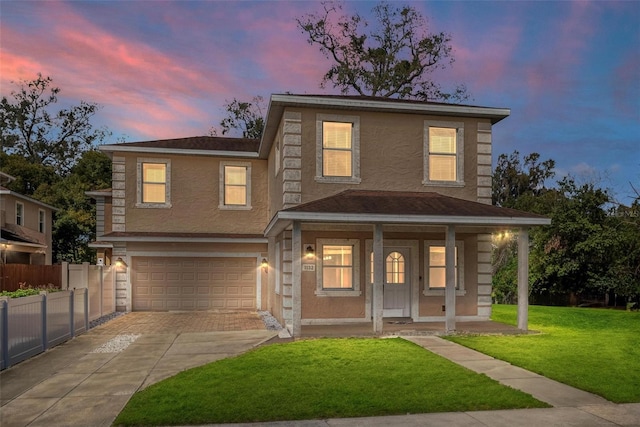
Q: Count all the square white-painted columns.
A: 4